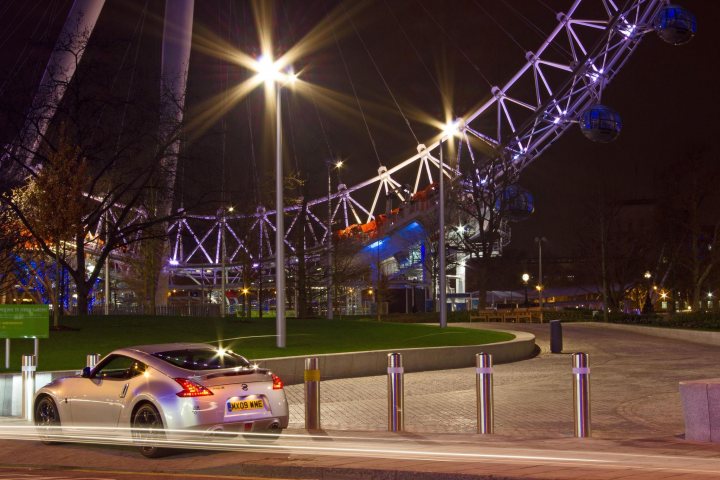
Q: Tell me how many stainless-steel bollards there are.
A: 6